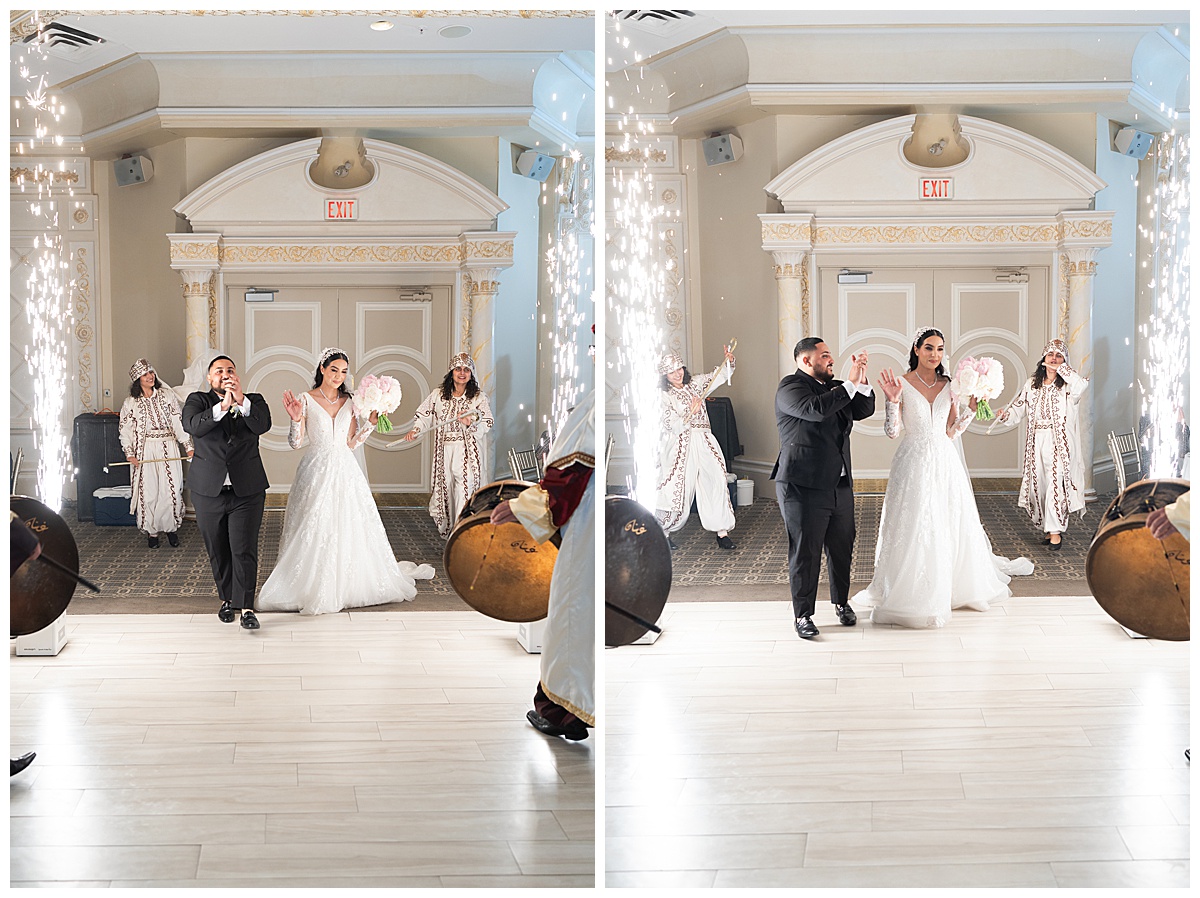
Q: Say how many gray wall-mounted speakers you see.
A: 4